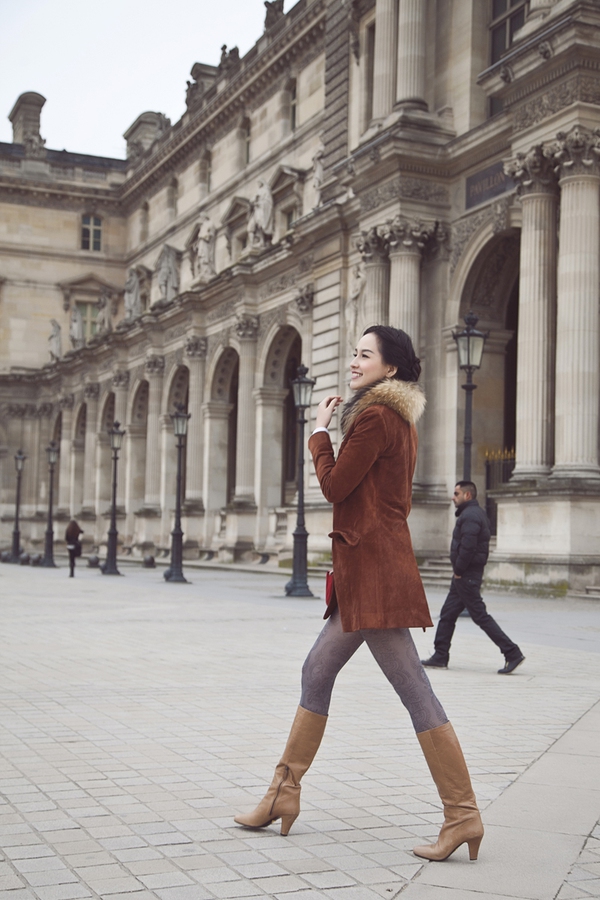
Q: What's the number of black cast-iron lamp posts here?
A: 6